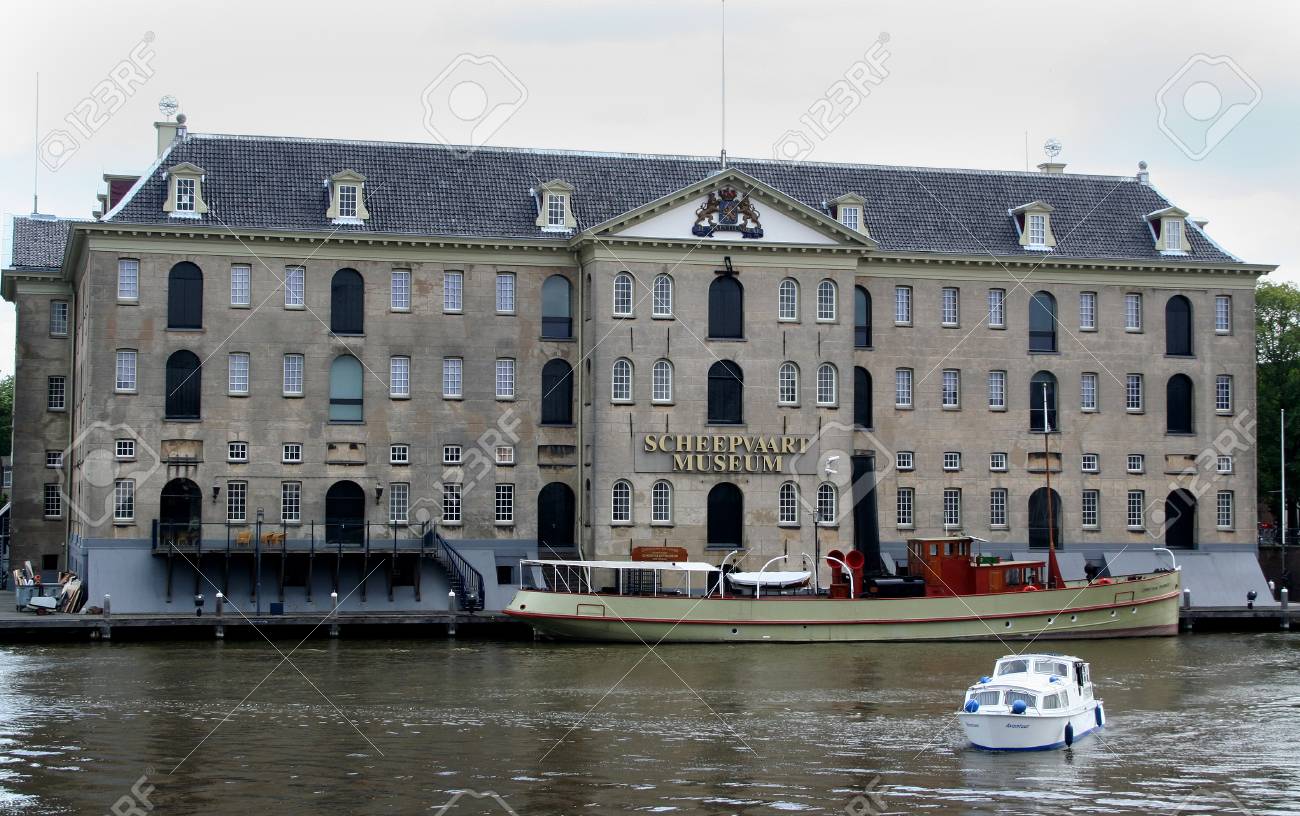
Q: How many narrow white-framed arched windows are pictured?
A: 12